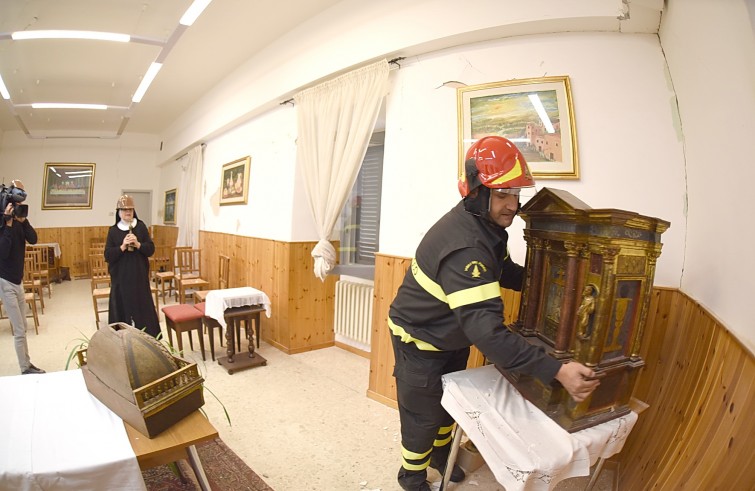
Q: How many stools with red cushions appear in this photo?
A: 2